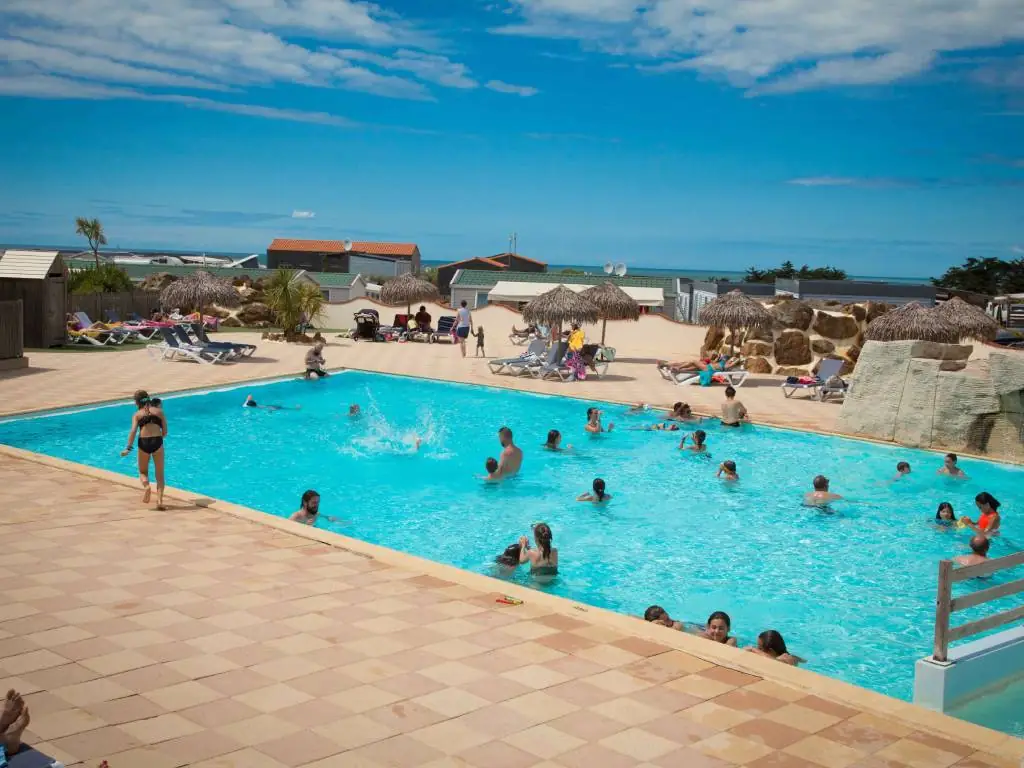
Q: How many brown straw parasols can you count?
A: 7